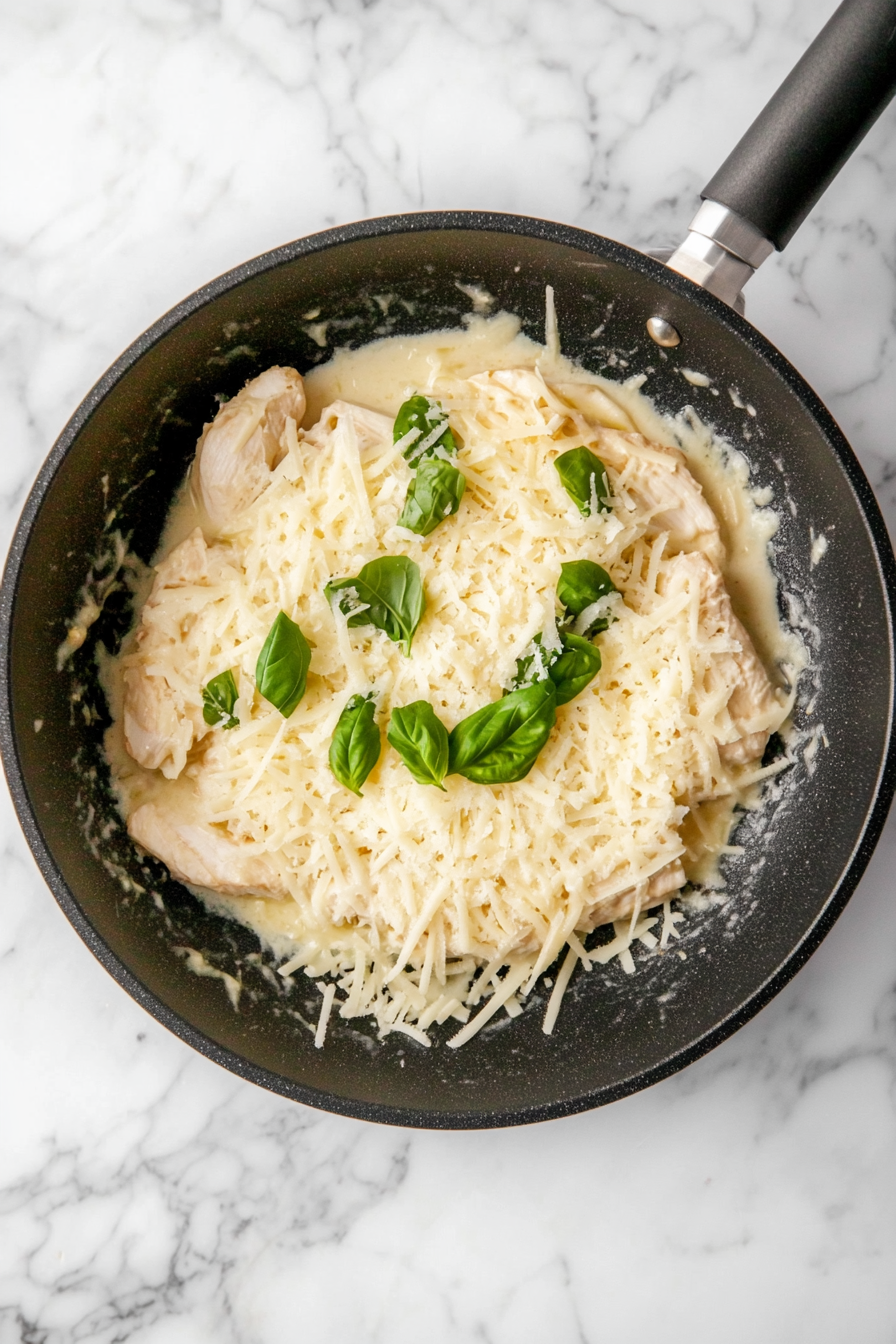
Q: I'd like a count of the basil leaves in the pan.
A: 11